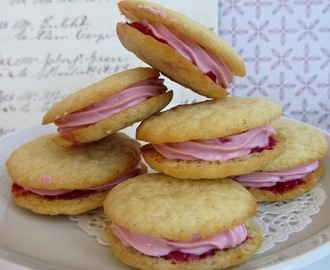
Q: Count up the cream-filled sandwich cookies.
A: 6